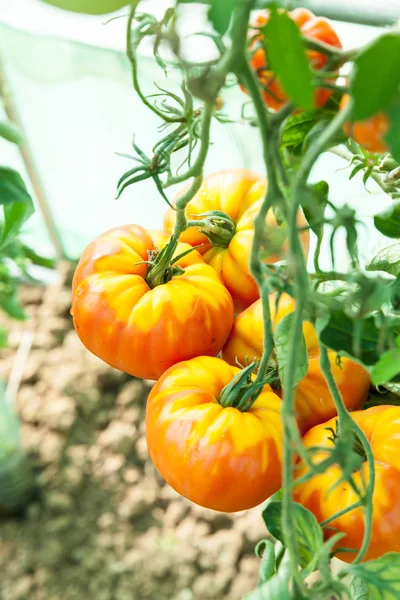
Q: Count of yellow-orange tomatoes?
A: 5